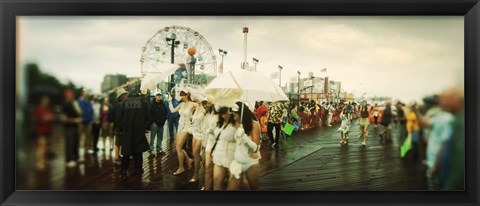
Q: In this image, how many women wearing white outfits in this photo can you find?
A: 5